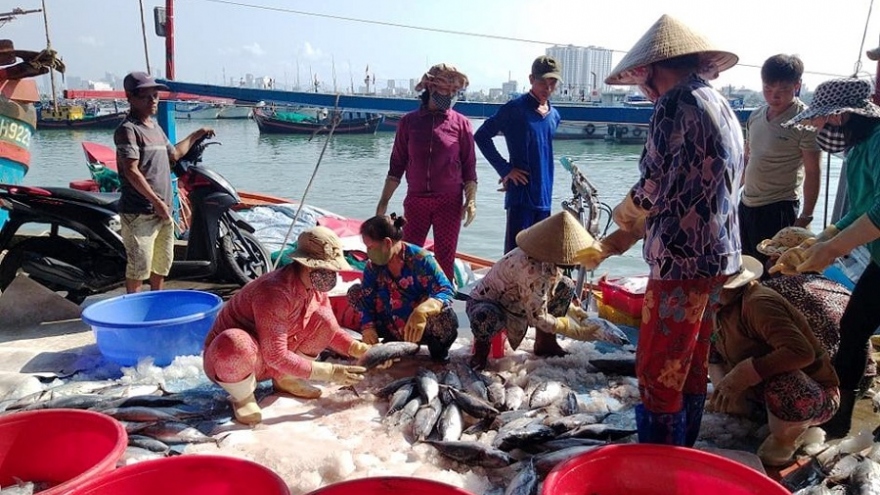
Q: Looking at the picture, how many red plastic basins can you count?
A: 4